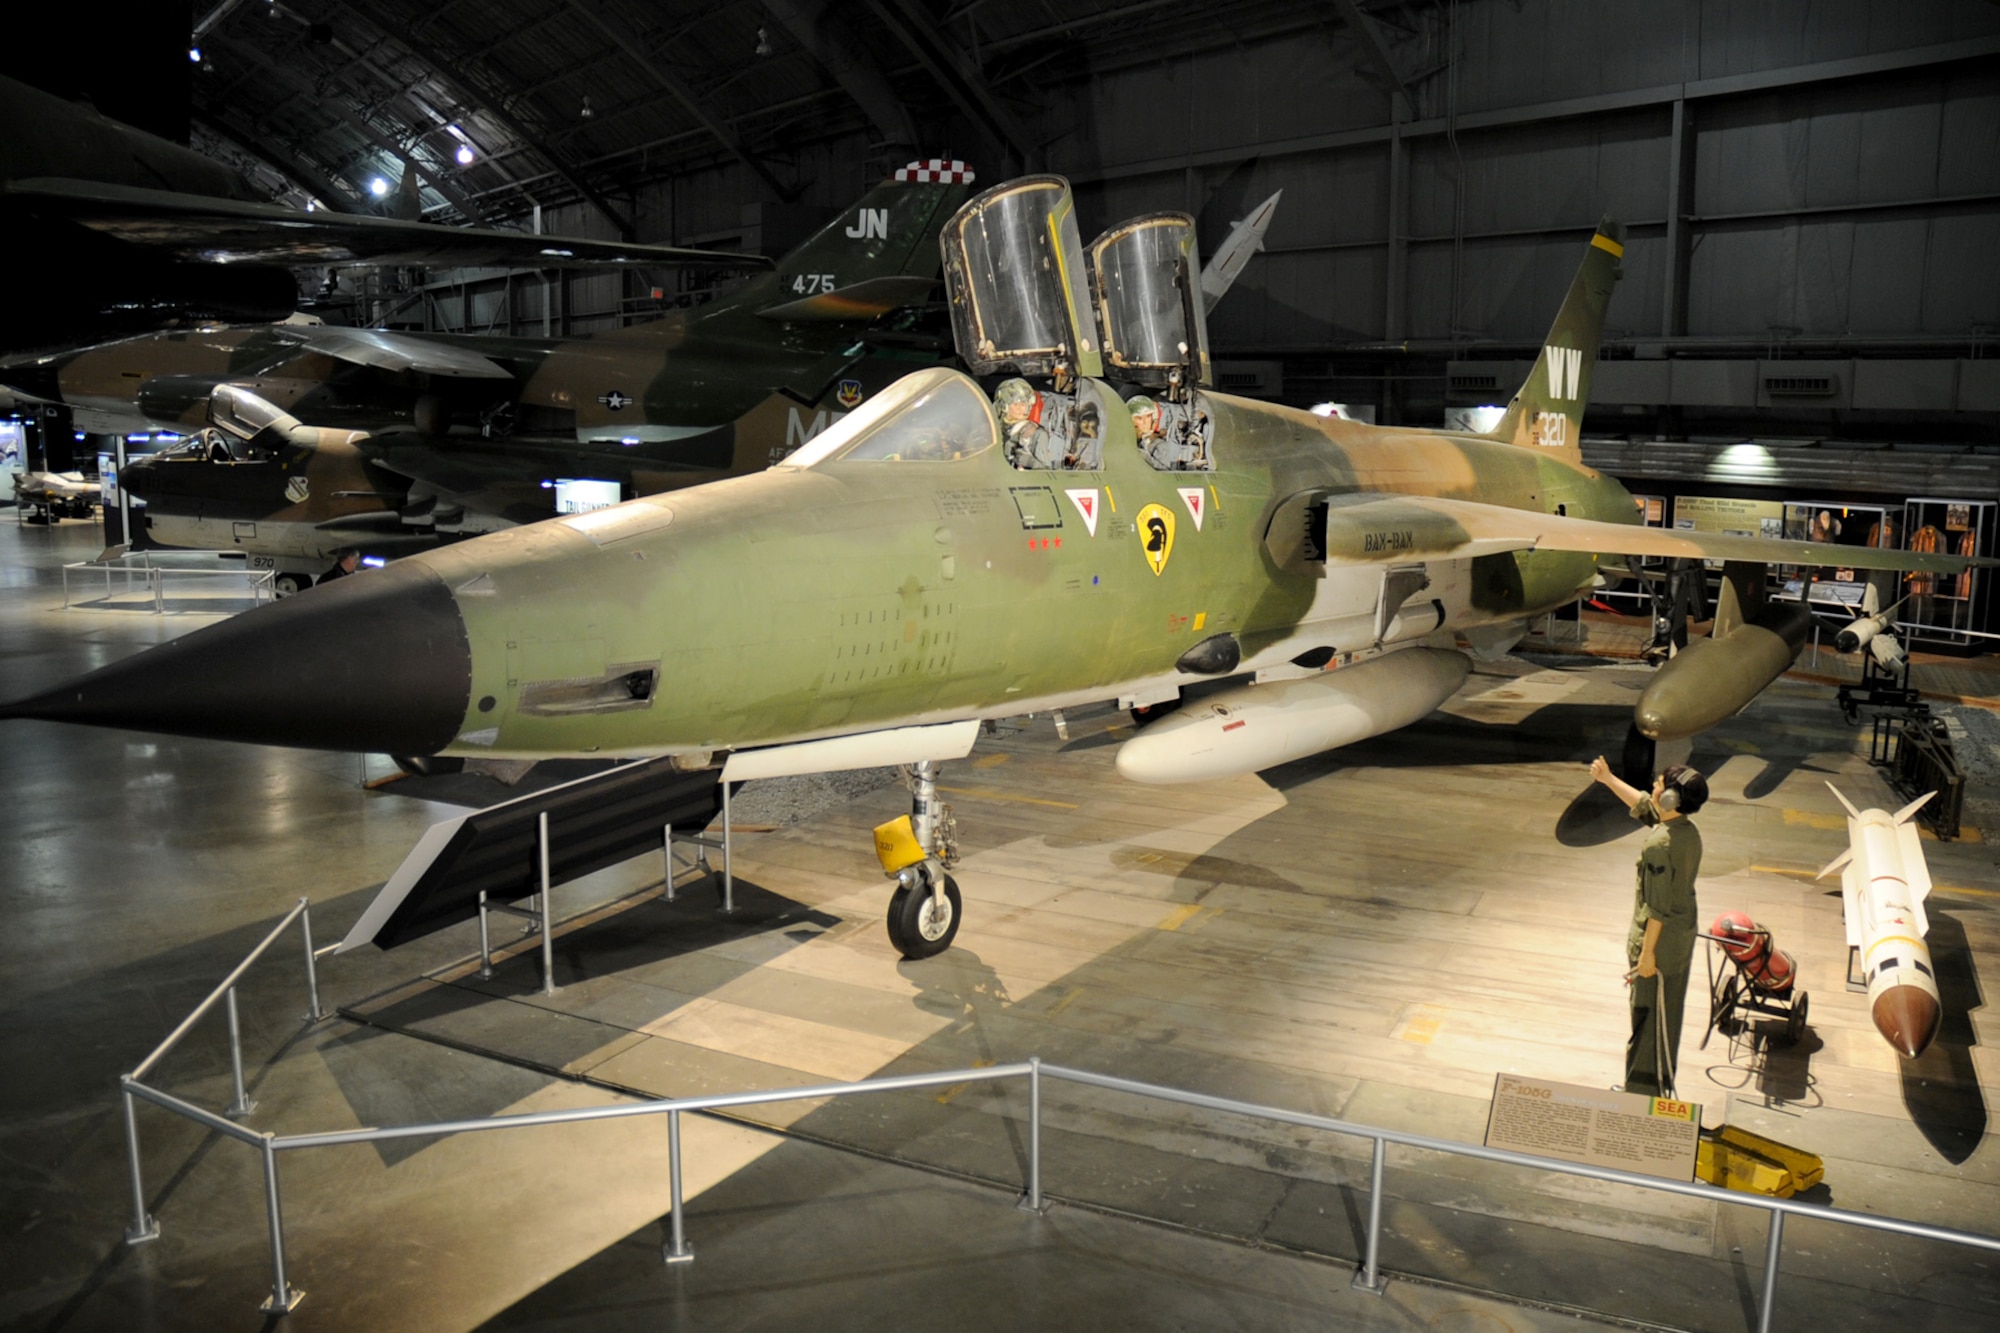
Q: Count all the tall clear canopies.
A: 2